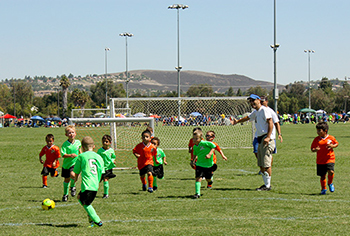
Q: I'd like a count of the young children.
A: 11